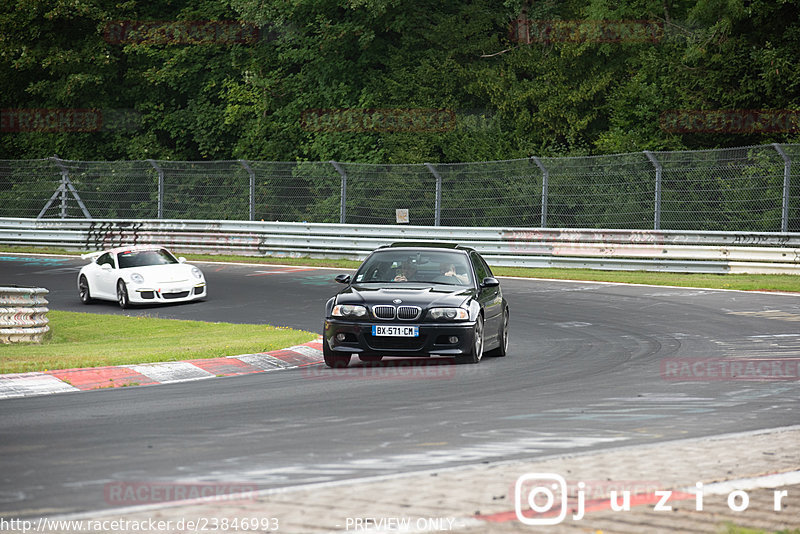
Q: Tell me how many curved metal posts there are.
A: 8